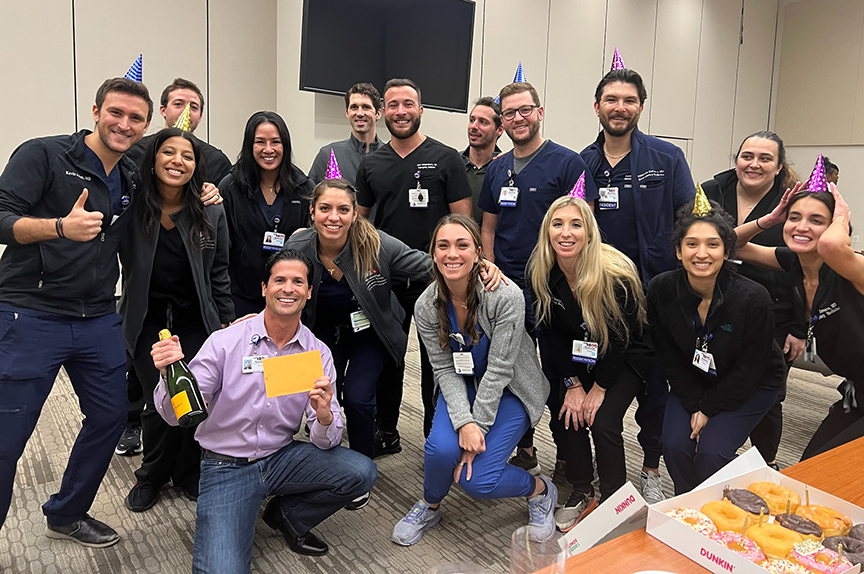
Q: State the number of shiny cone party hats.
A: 9